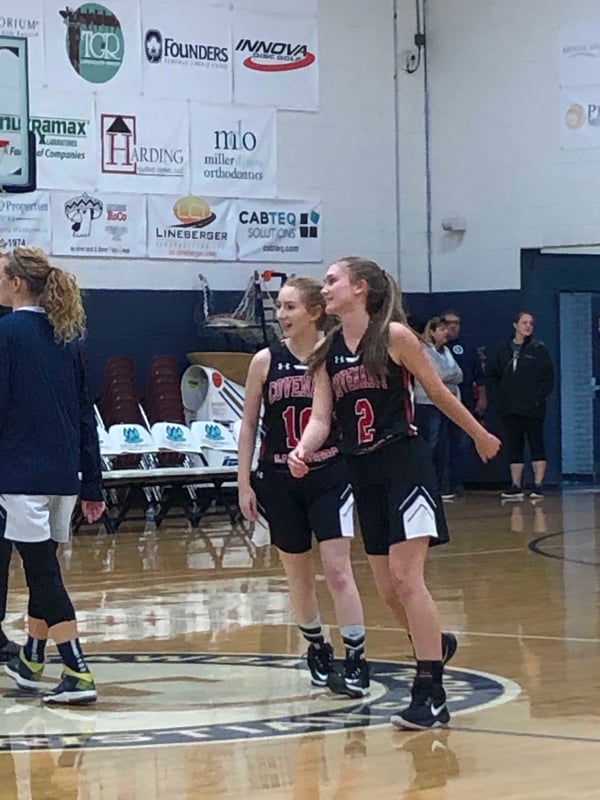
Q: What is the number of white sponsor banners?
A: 13